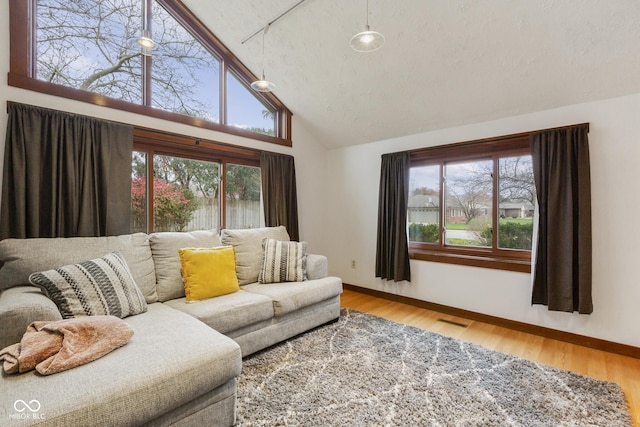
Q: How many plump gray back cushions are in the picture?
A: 3